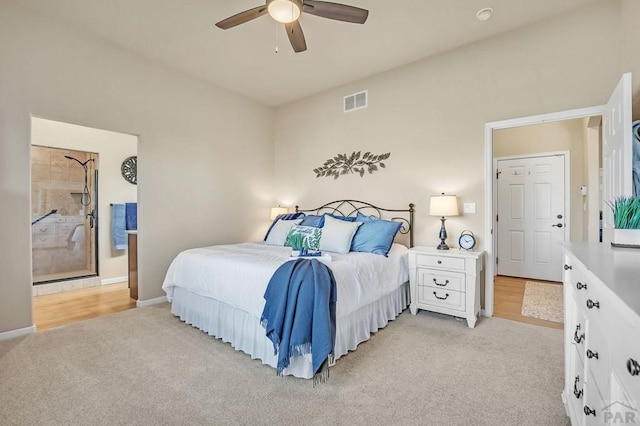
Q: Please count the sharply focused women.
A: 0